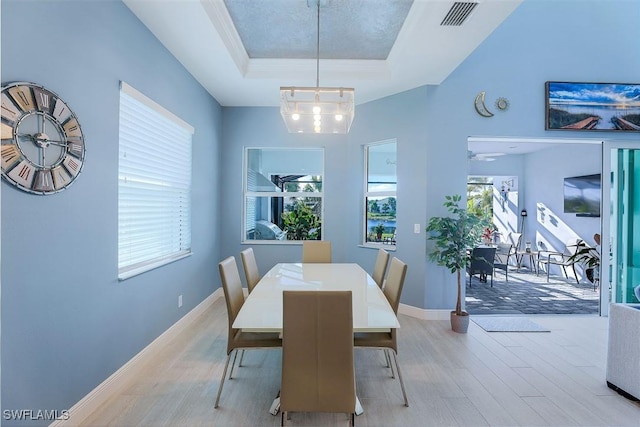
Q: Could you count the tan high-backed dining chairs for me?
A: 6